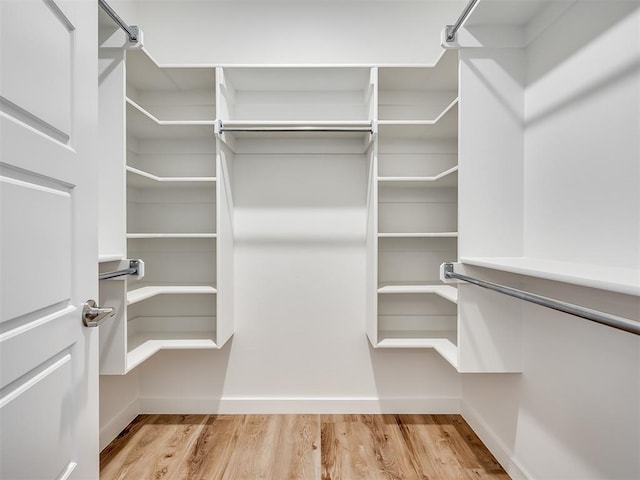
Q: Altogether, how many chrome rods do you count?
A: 5